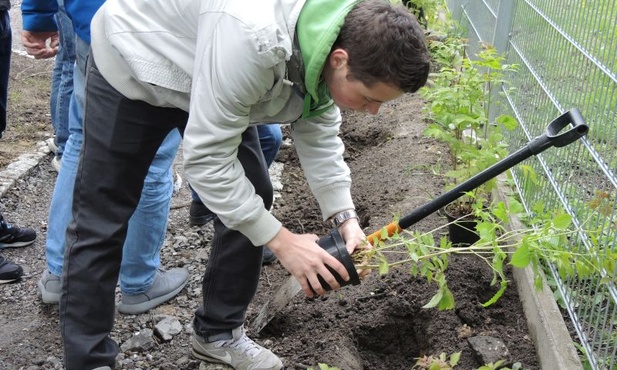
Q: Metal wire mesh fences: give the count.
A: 1